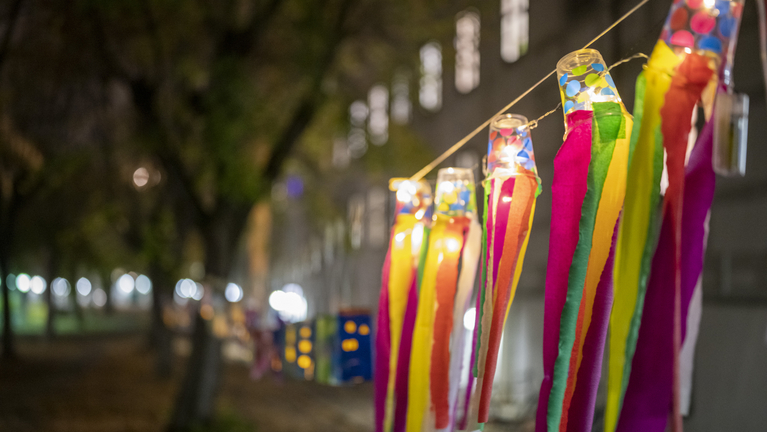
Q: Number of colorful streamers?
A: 5